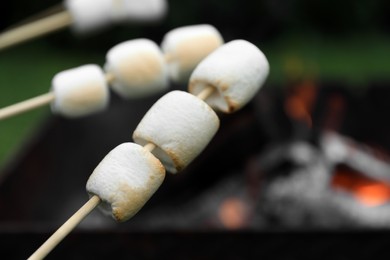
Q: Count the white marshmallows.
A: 8